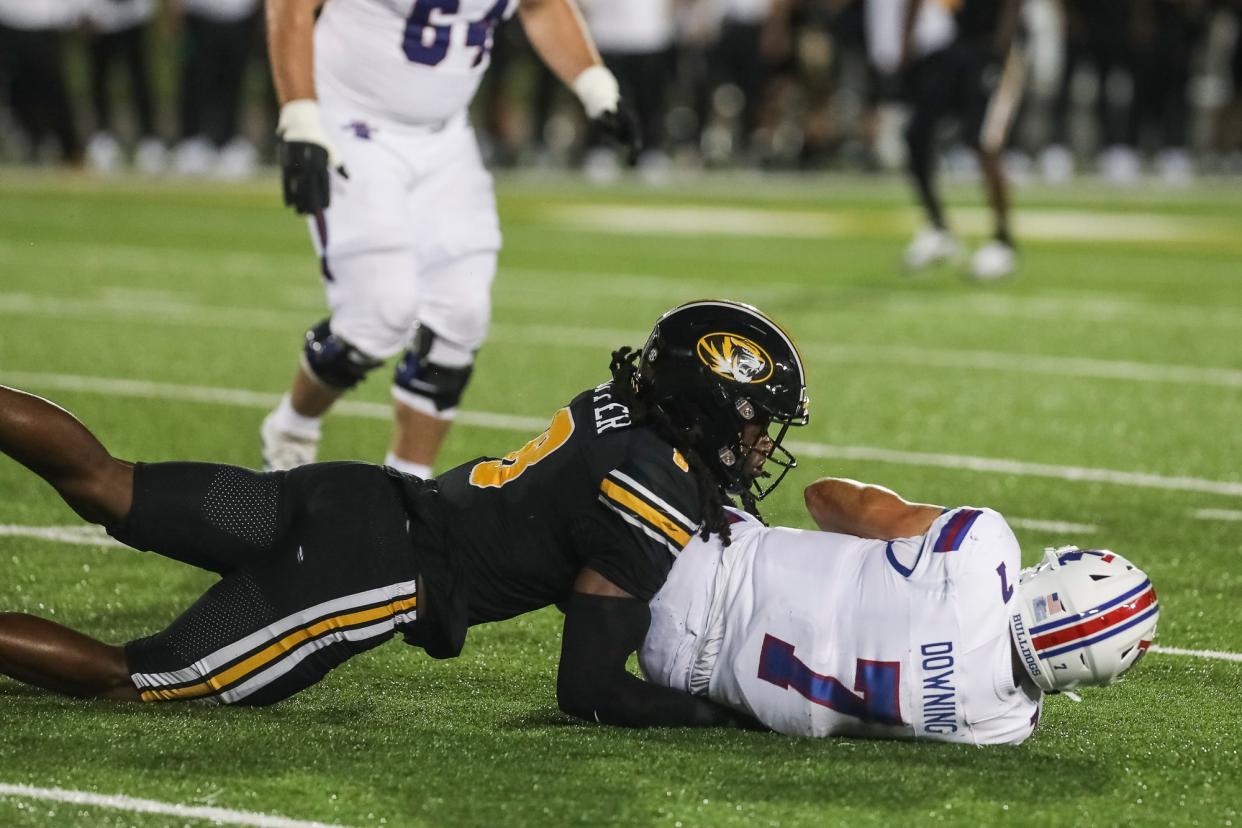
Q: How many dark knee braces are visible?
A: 2